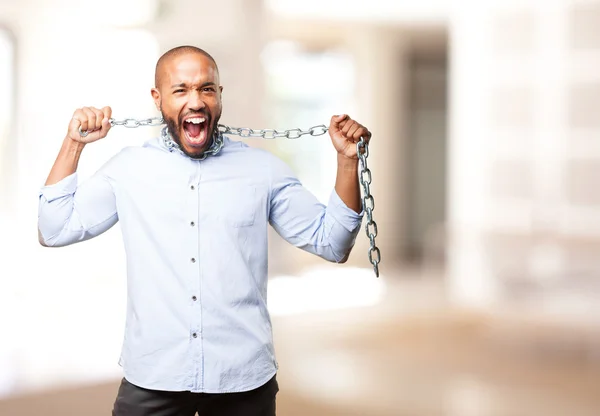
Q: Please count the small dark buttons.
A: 5